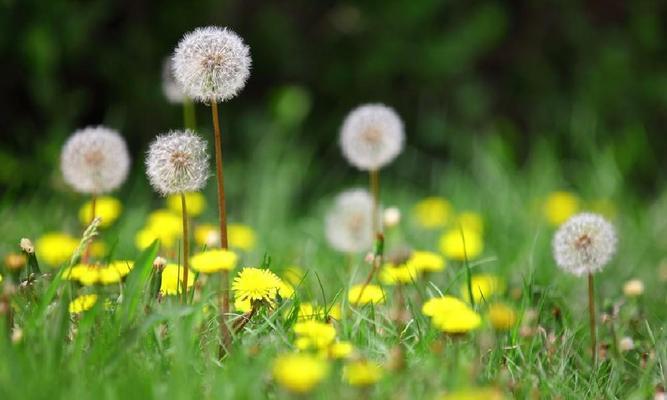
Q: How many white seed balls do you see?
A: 7